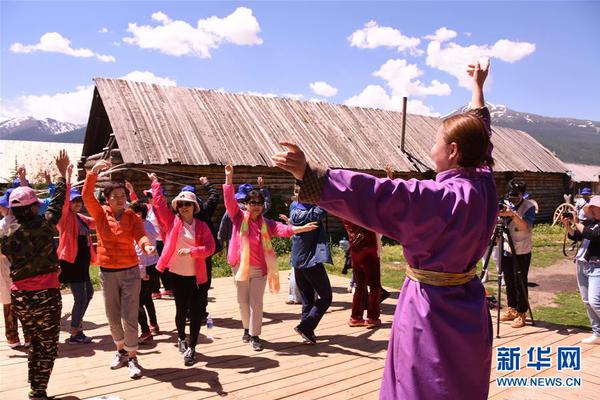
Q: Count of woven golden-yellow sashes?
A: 1